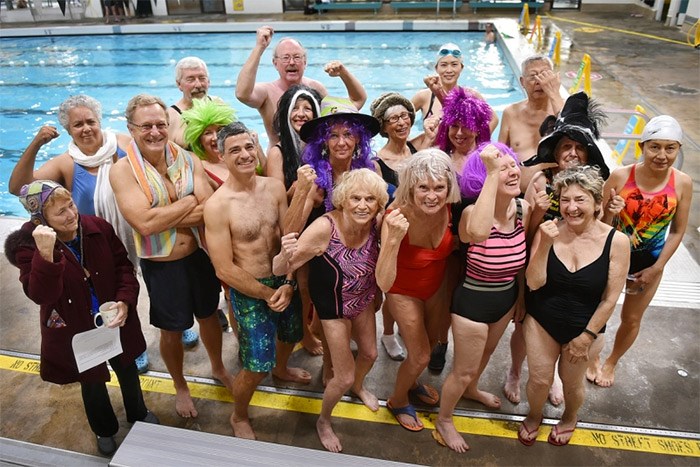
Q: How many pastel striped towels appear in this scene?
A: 1